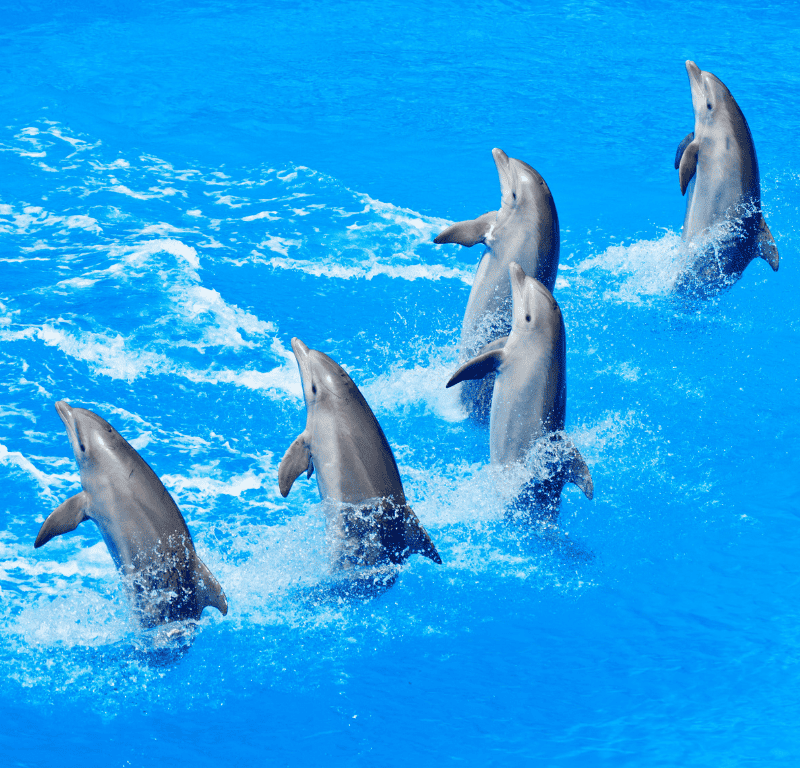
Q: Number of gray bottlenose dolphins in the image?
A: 5